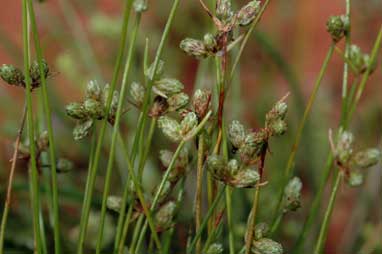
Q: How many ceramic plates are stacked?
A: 0